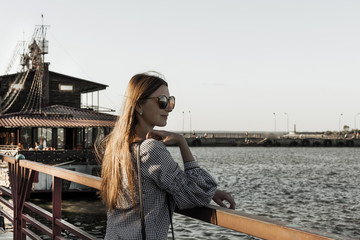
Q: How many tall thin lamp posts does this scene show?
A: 6